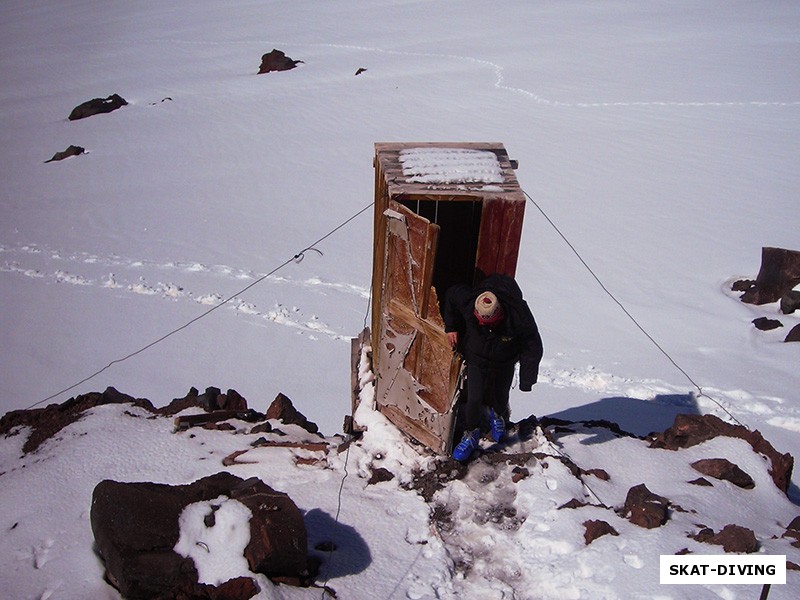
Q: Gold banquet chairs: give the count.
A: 0